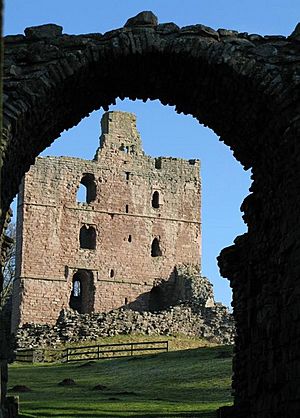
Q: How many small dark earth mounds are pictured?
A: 3